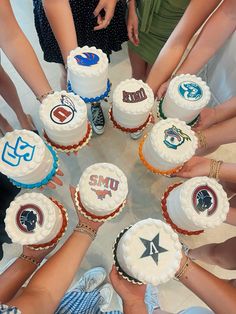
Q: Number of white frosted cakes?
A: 10